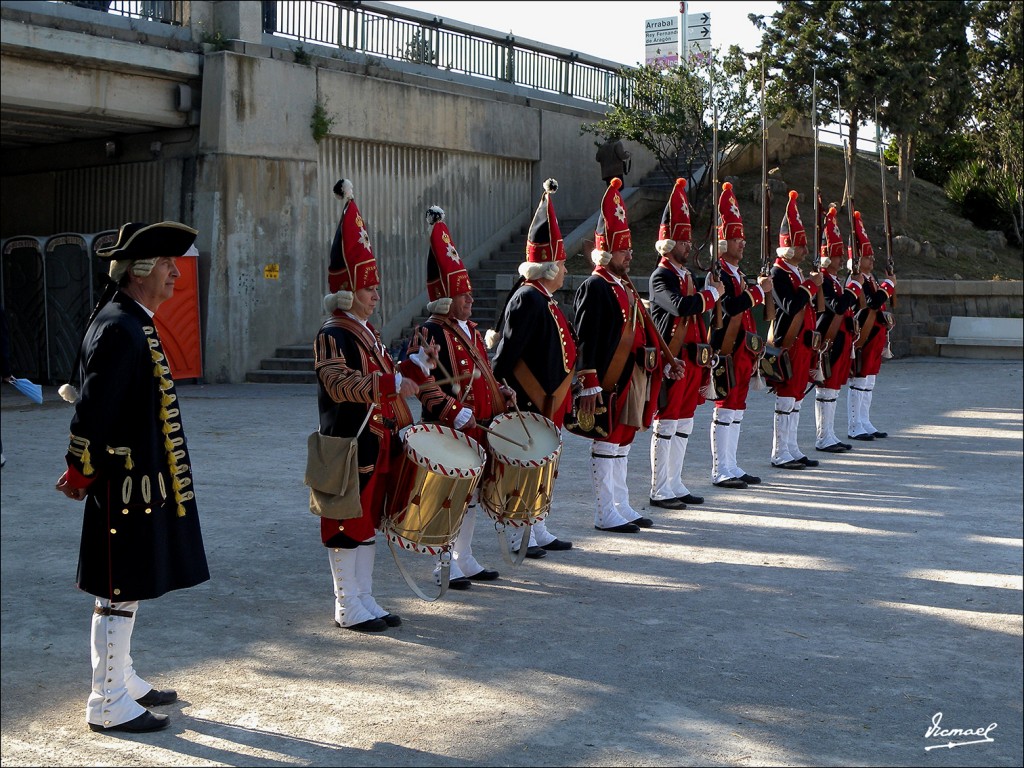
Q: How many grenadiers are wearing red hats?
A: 9